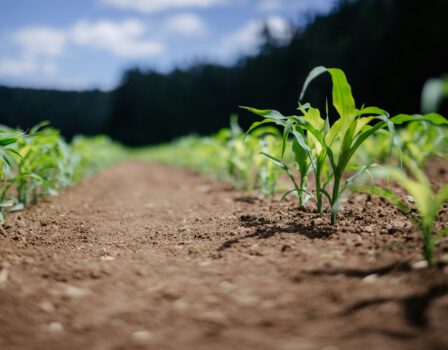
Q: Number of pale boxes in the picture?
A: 0